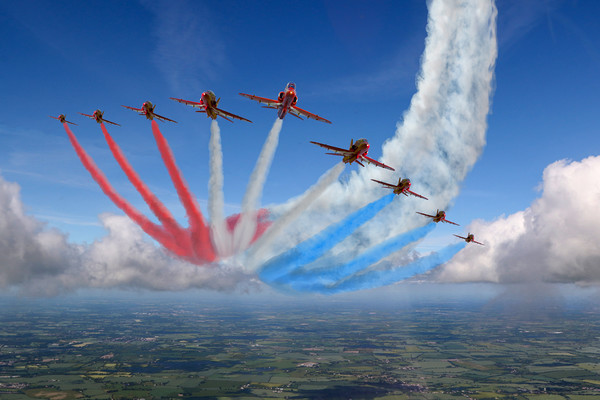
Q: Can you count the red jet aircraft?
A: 9